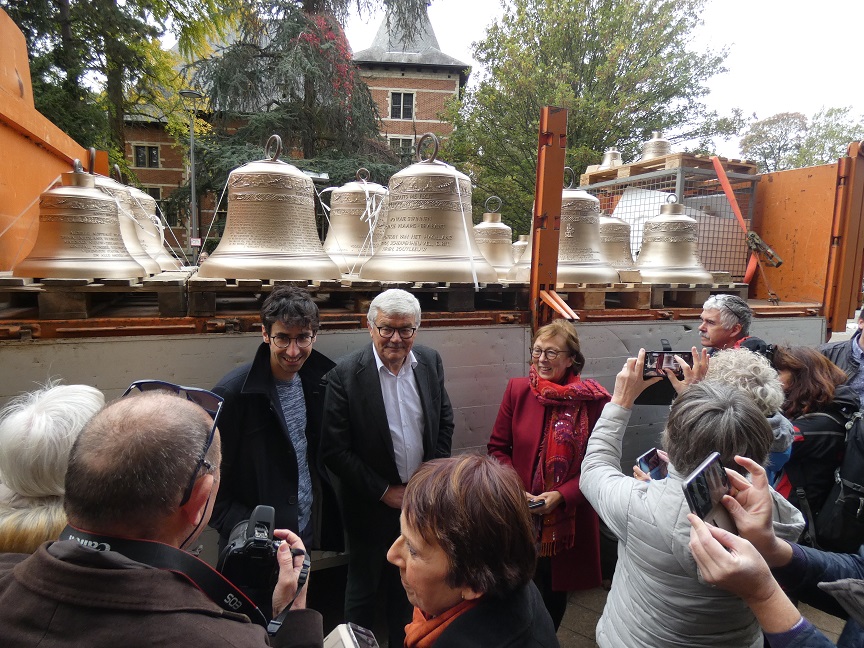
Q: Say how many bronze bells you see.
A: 13